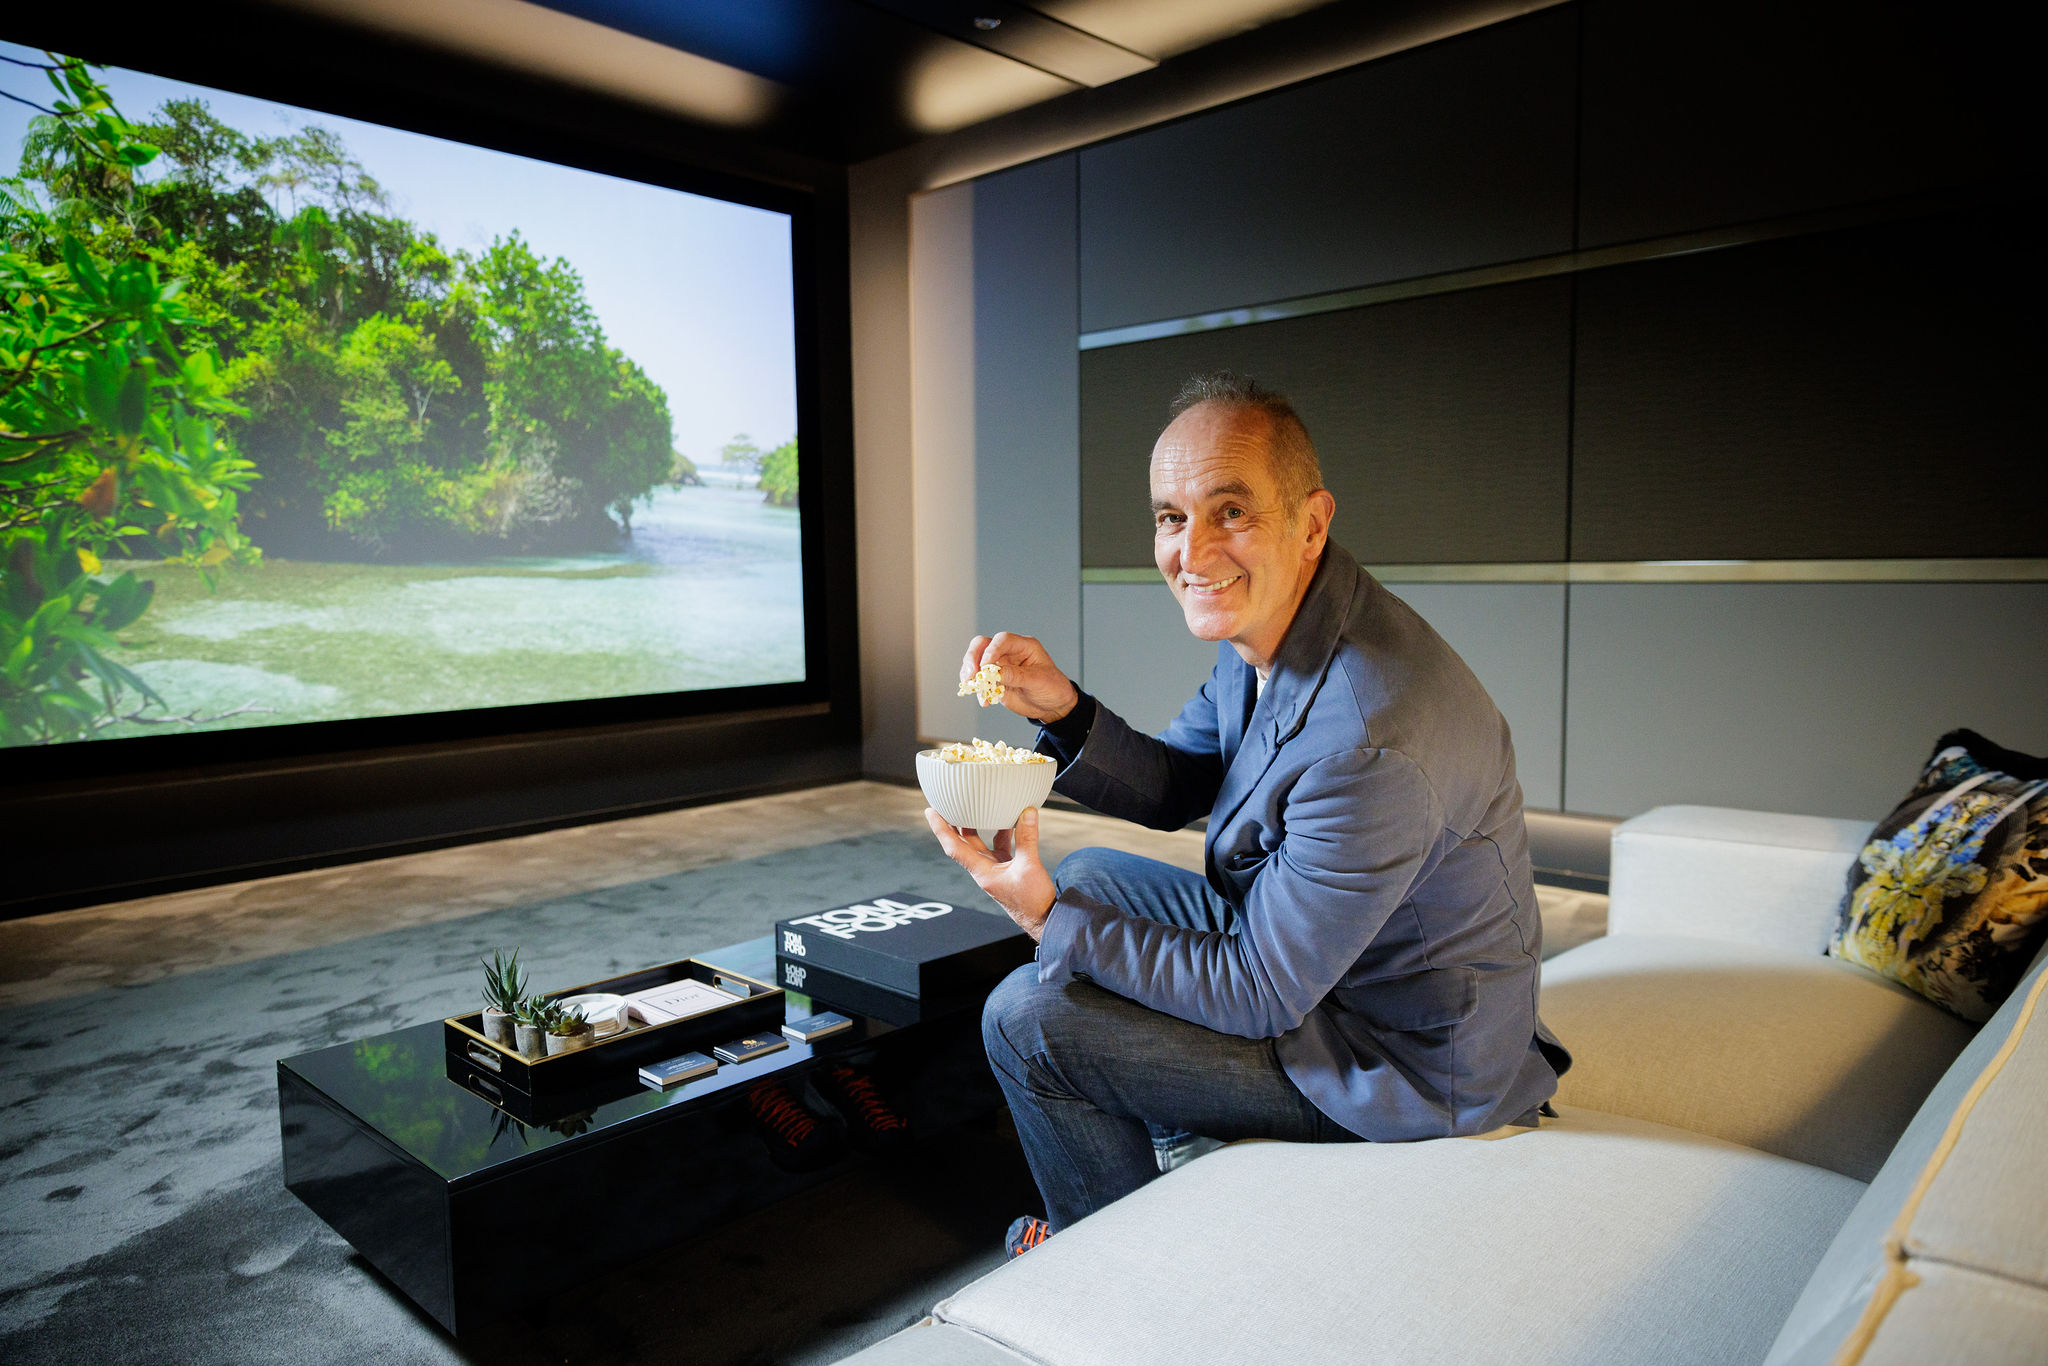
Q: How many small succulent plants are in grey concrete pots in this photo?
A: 3